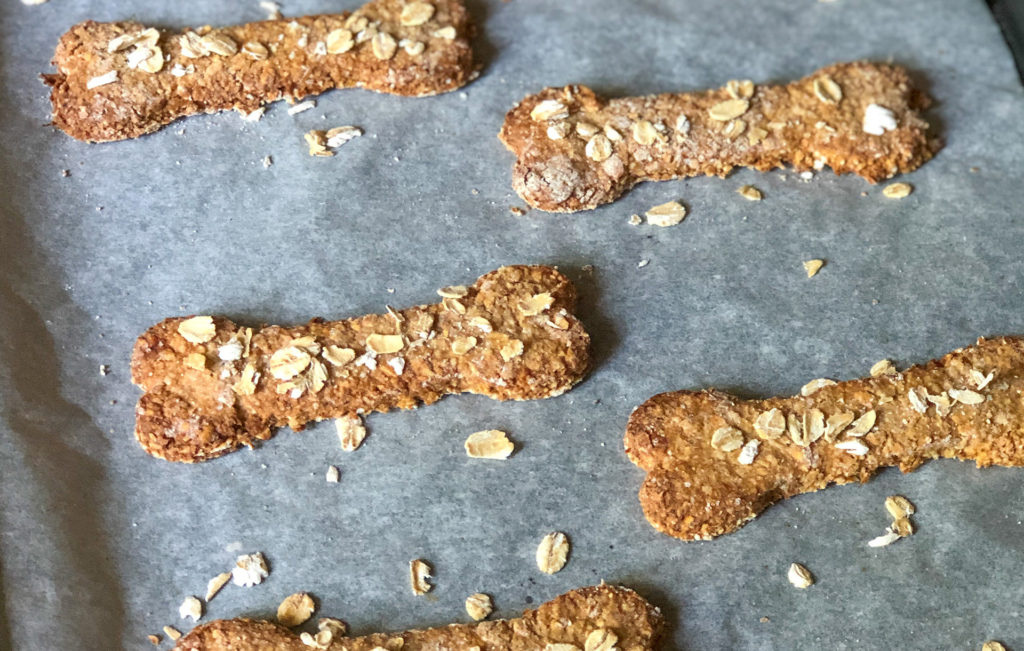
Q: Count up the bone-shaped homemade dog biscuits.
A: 5